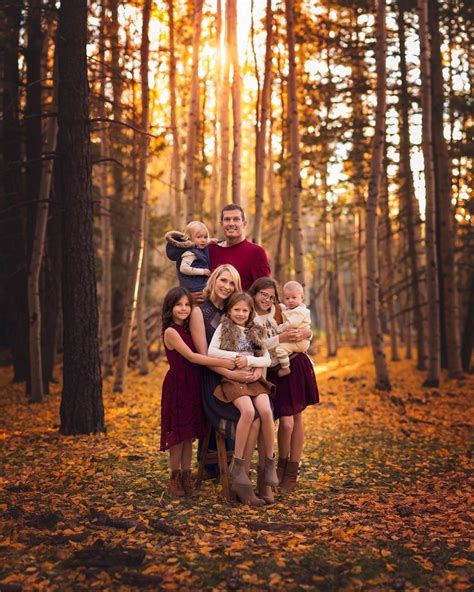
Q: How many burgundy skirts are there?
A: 1